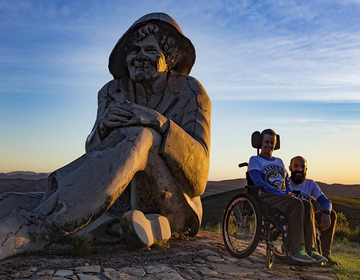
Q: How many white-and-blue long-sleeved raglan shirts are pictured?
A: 2